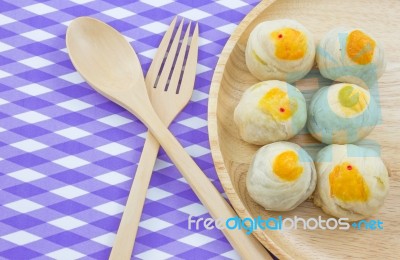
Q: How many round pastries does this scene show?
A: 6